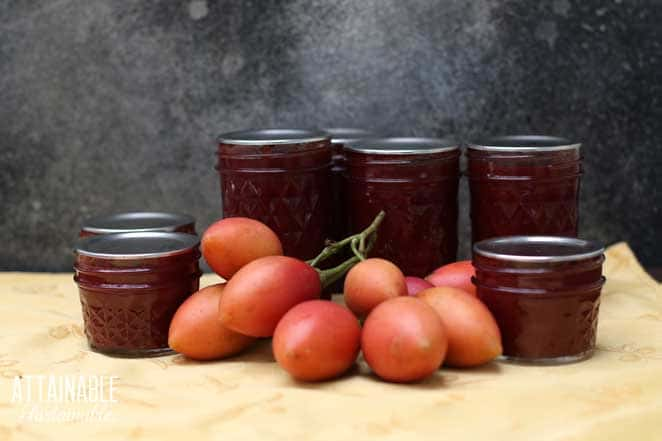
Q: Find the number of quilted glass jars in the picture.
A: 7